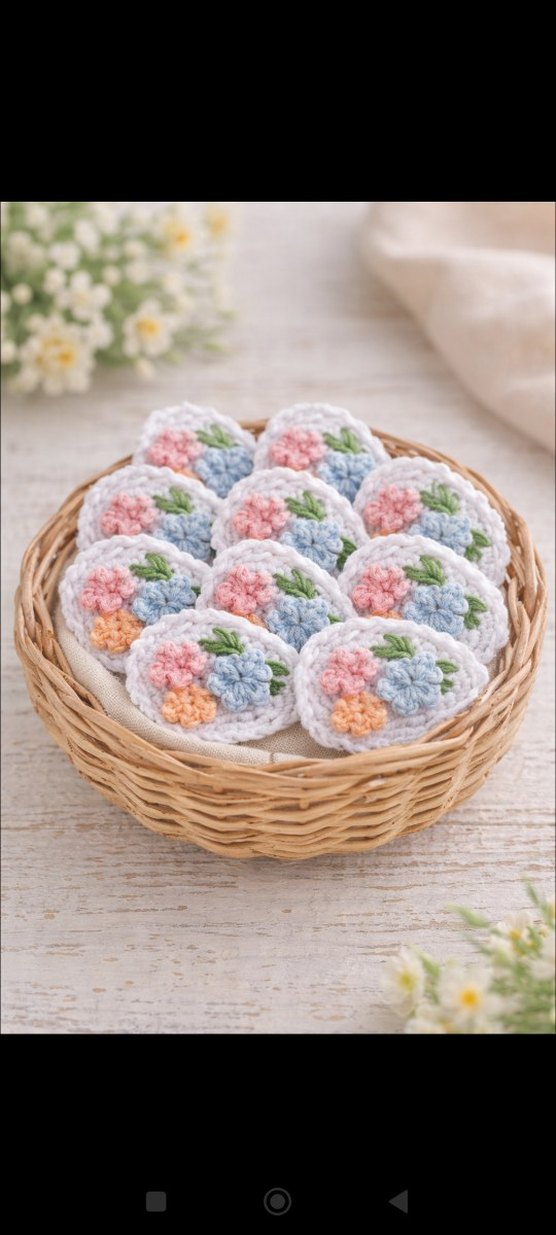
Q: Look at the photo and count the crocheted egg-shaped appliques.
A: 10